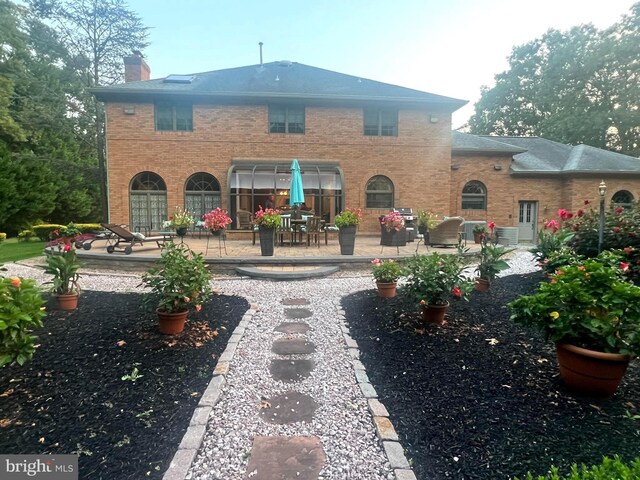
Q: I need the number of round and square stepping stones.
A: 7